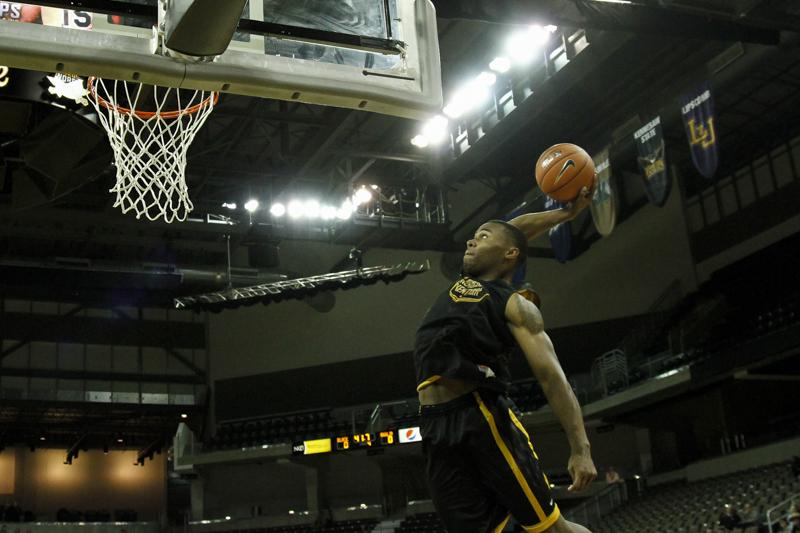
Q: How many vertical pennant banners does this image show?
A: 5